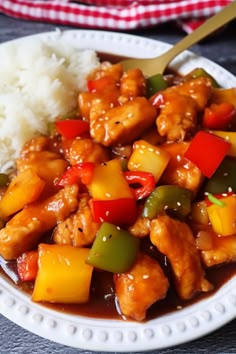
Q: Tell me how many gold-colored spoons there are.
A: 1